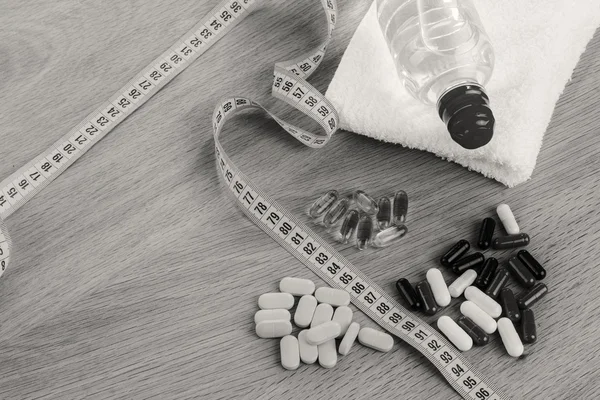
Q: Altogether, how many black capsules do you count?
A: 14